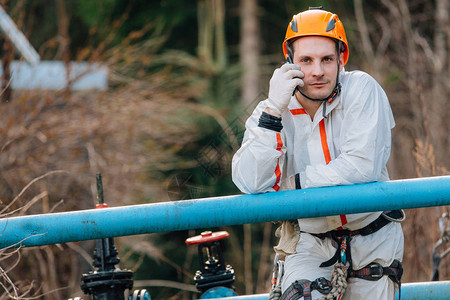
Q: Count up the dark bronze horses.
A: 0